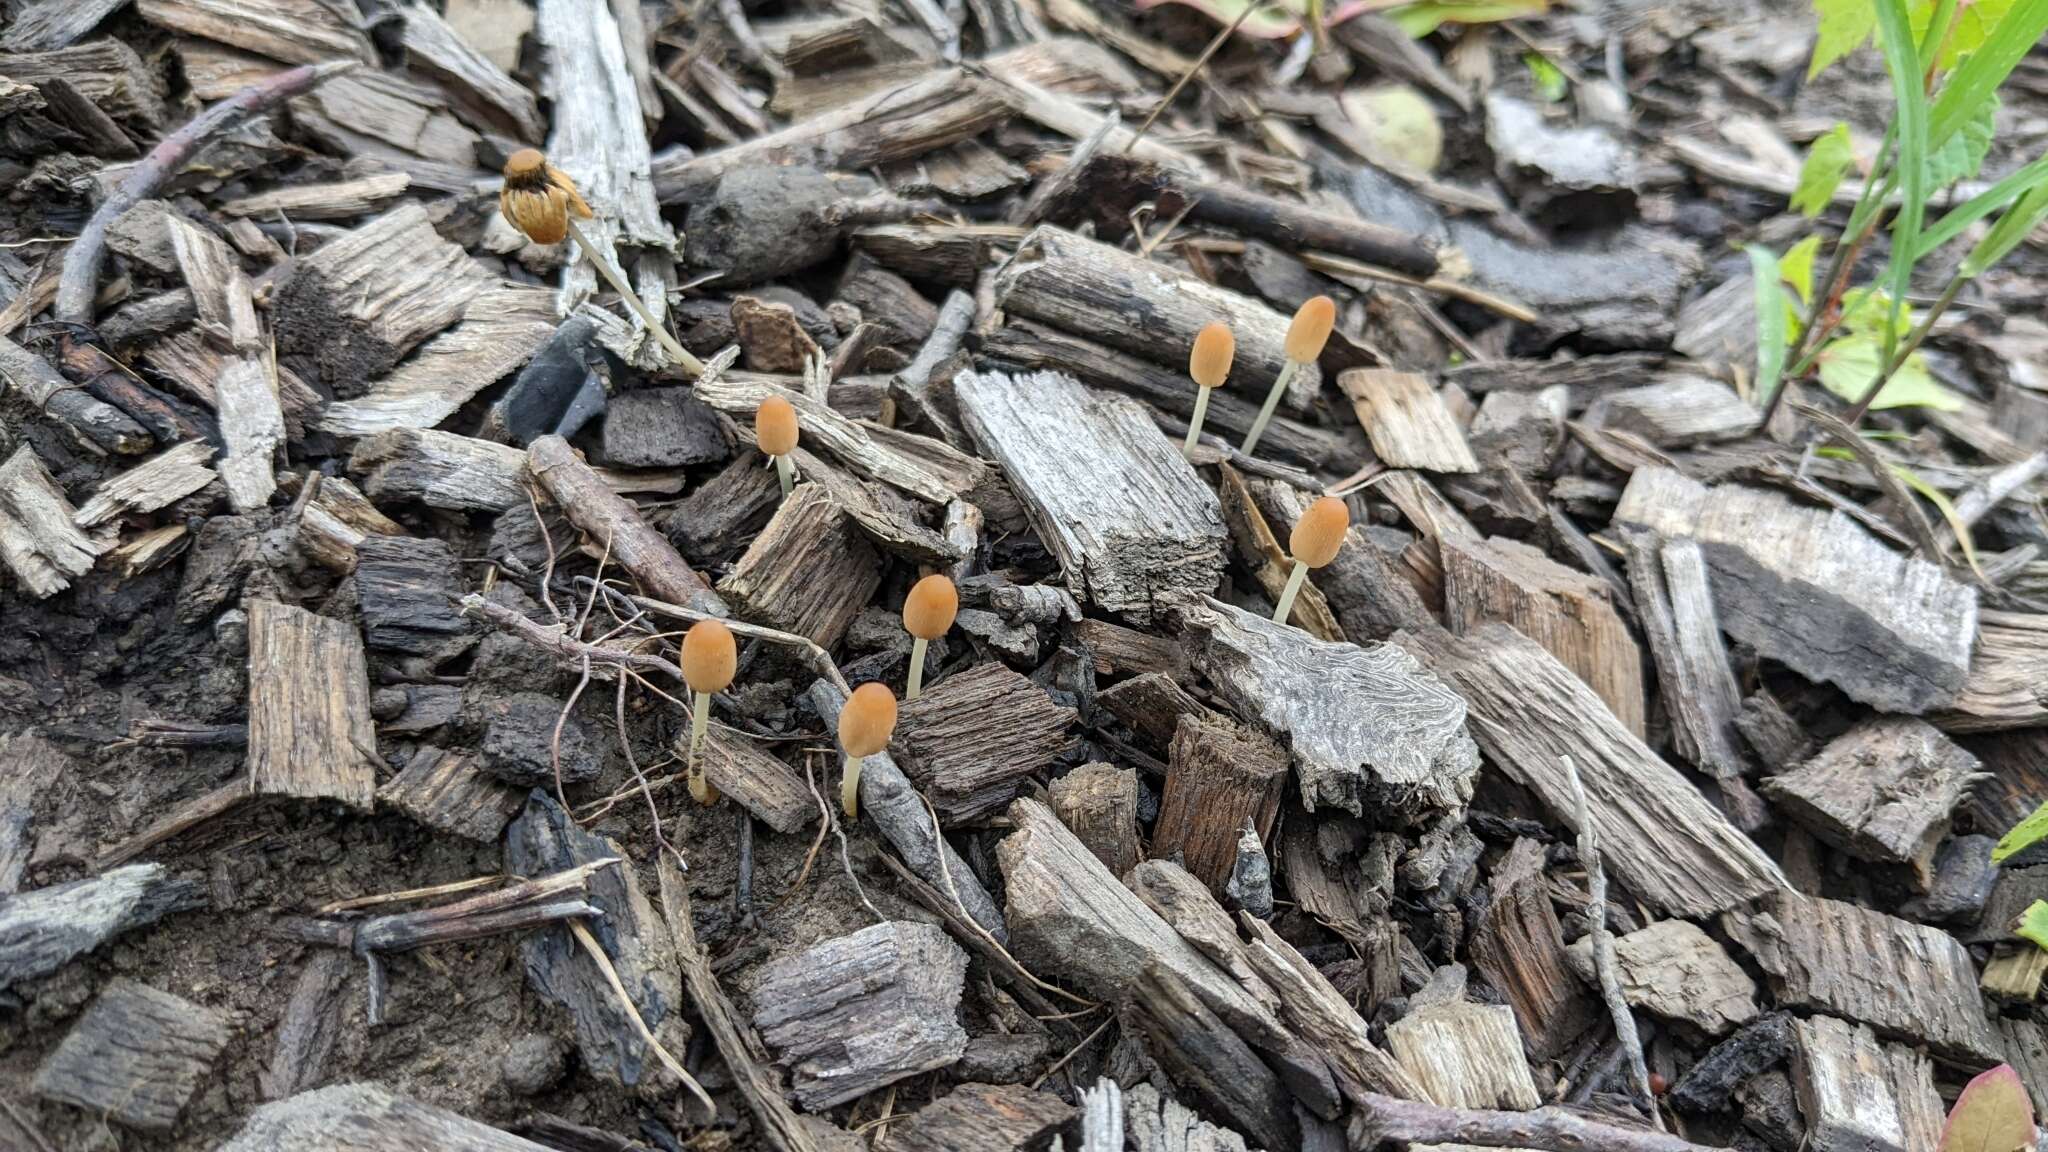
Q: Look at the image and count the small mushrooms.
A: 8